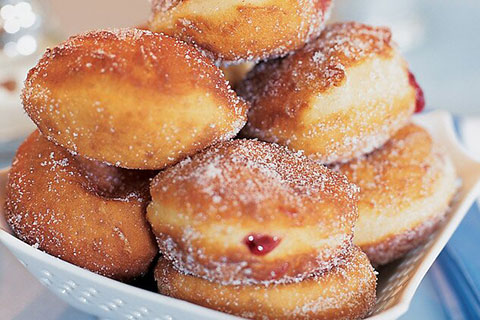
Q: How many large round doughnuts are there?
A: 7